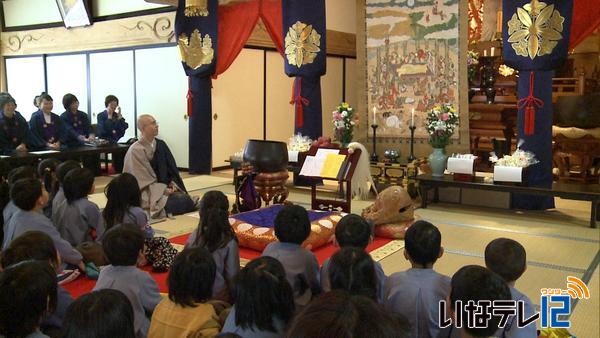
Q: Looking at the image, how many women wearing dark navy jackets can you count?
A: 4